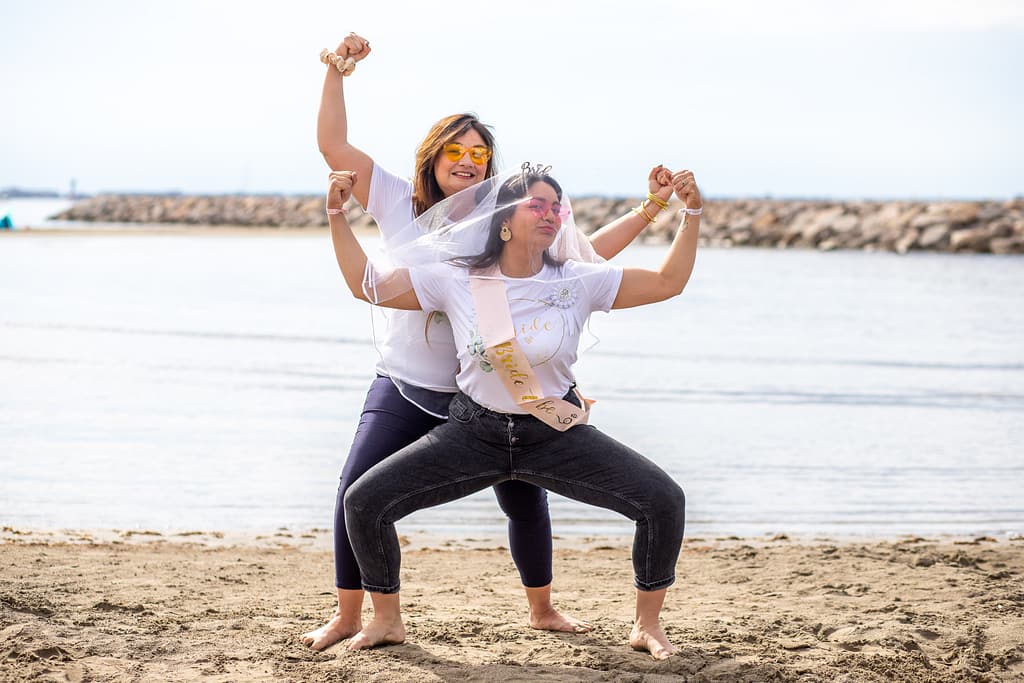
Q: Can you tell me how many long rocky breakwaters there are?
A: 1